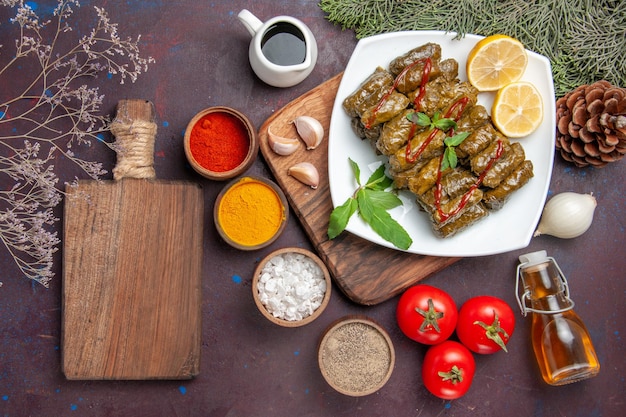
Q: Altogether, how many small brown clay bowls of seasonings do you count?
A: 4